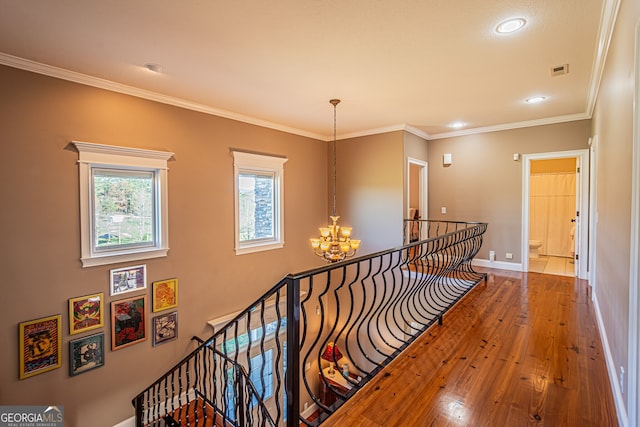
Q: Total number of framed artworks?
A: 7